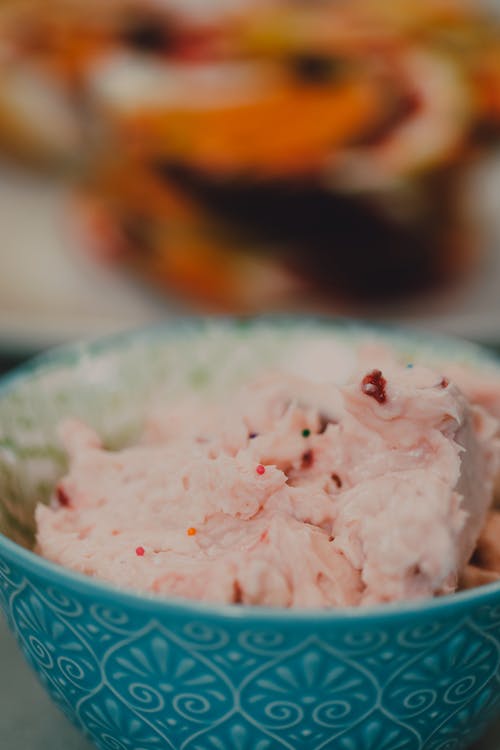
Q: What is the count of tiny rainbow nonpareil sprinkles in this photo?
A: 6